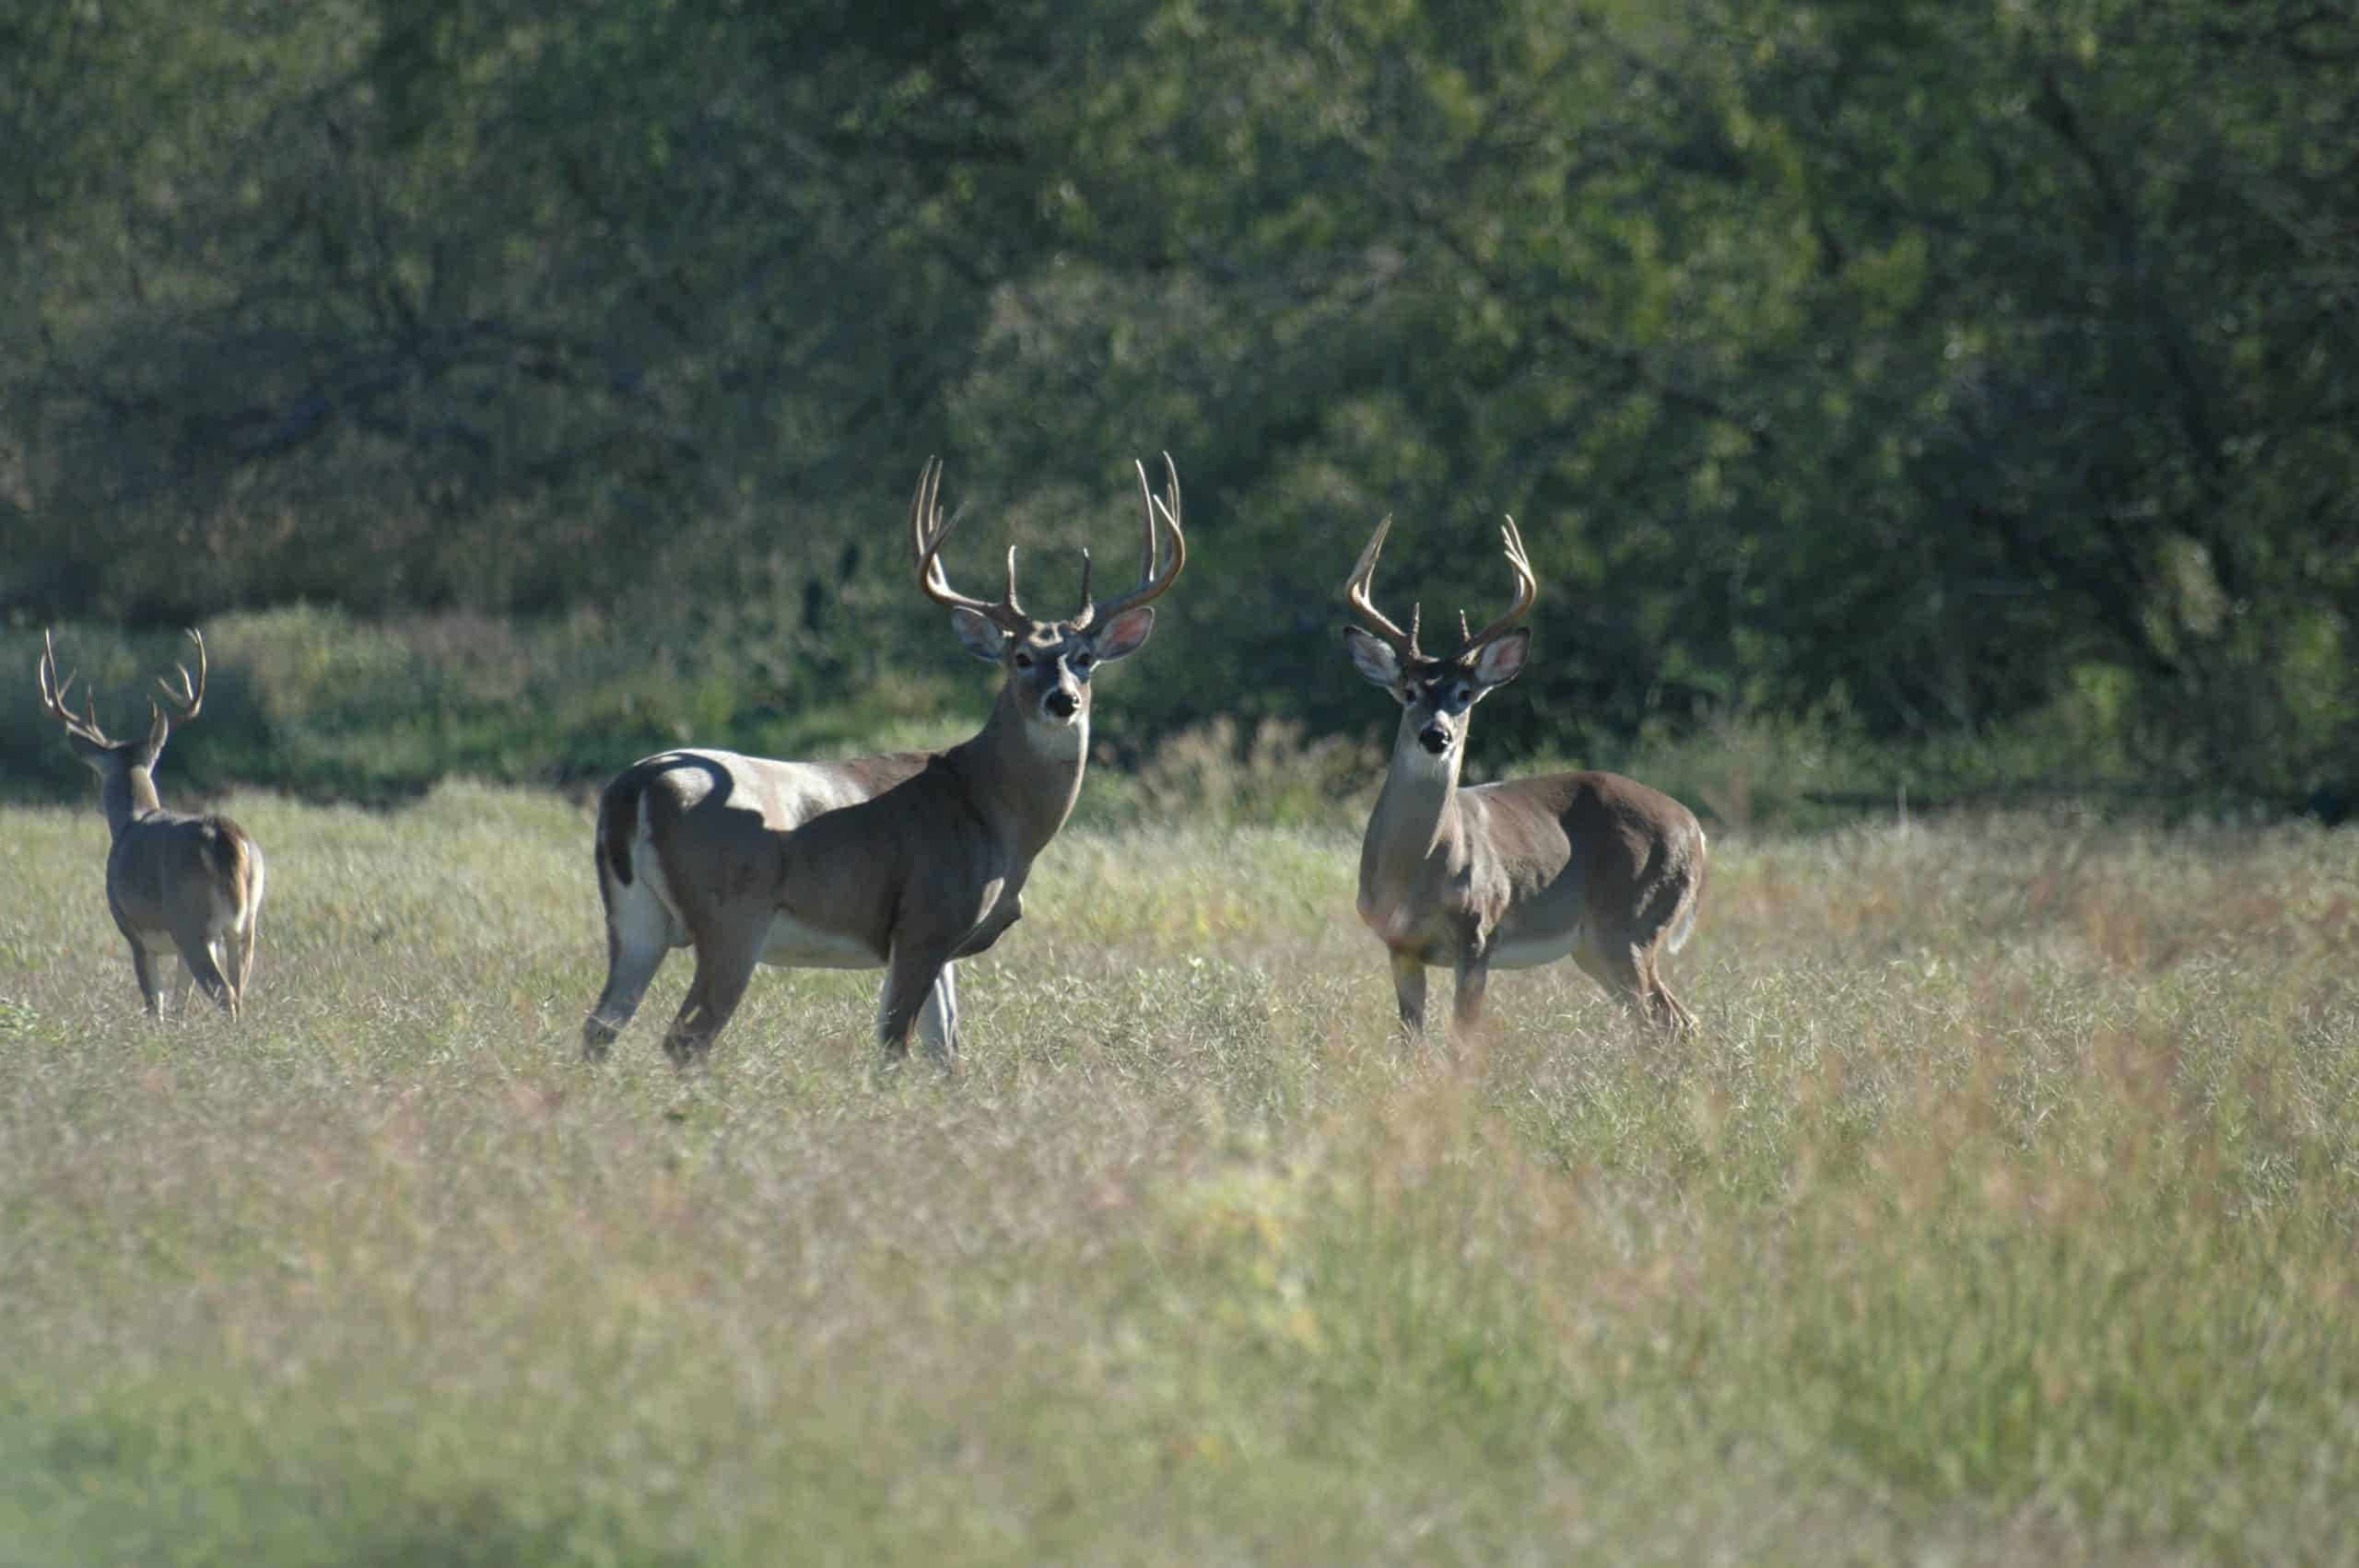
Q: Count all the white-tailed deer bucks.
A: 3